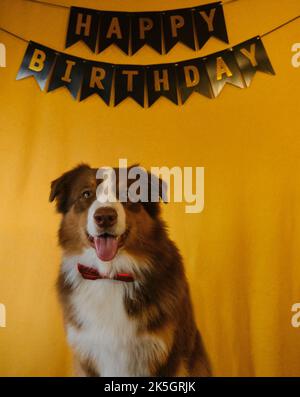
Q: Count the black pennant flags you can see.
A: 13